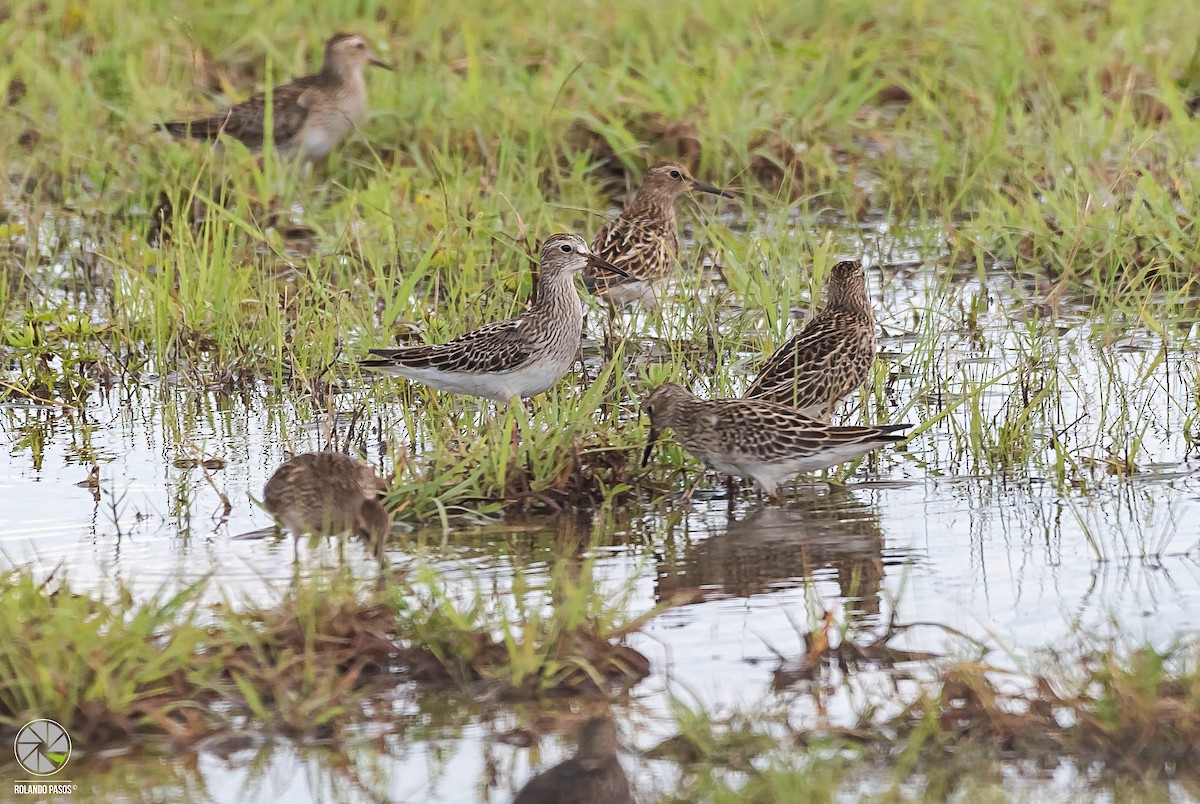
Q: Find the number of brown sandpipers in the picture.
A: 7